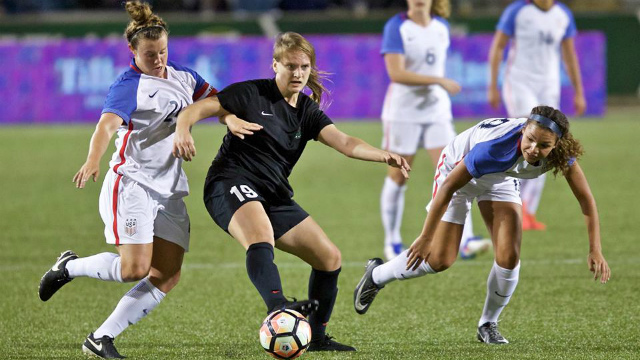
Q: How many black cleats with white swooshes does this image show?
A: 4